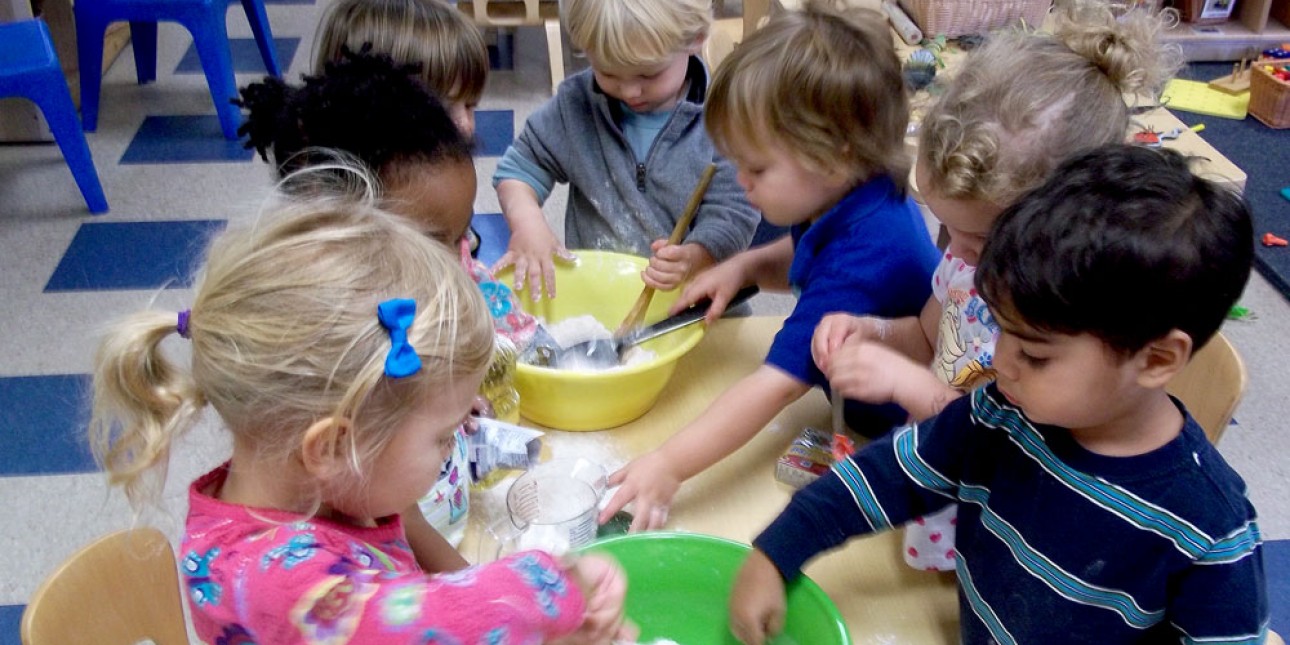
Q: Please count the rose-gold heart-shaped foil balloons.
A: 0